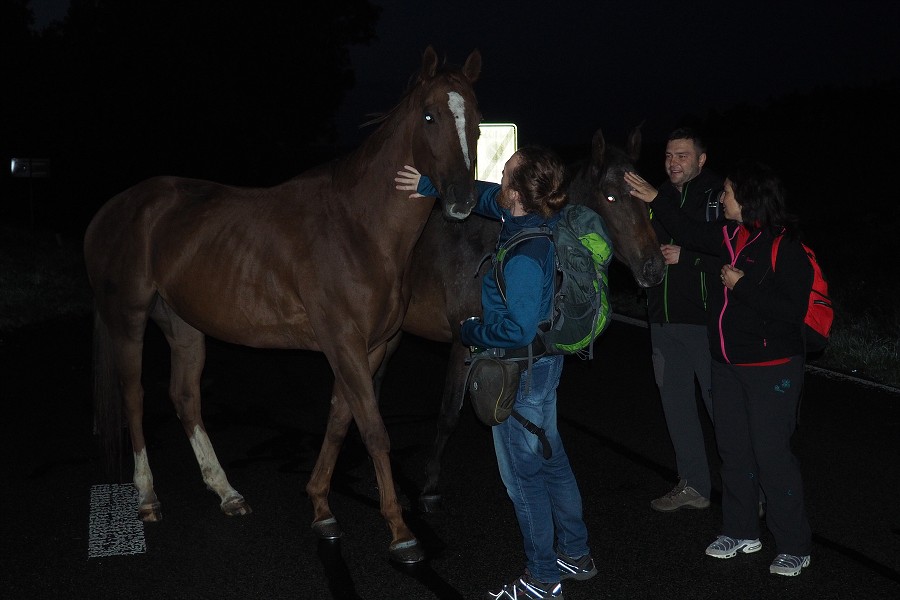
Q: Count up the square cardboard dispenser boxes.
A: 0